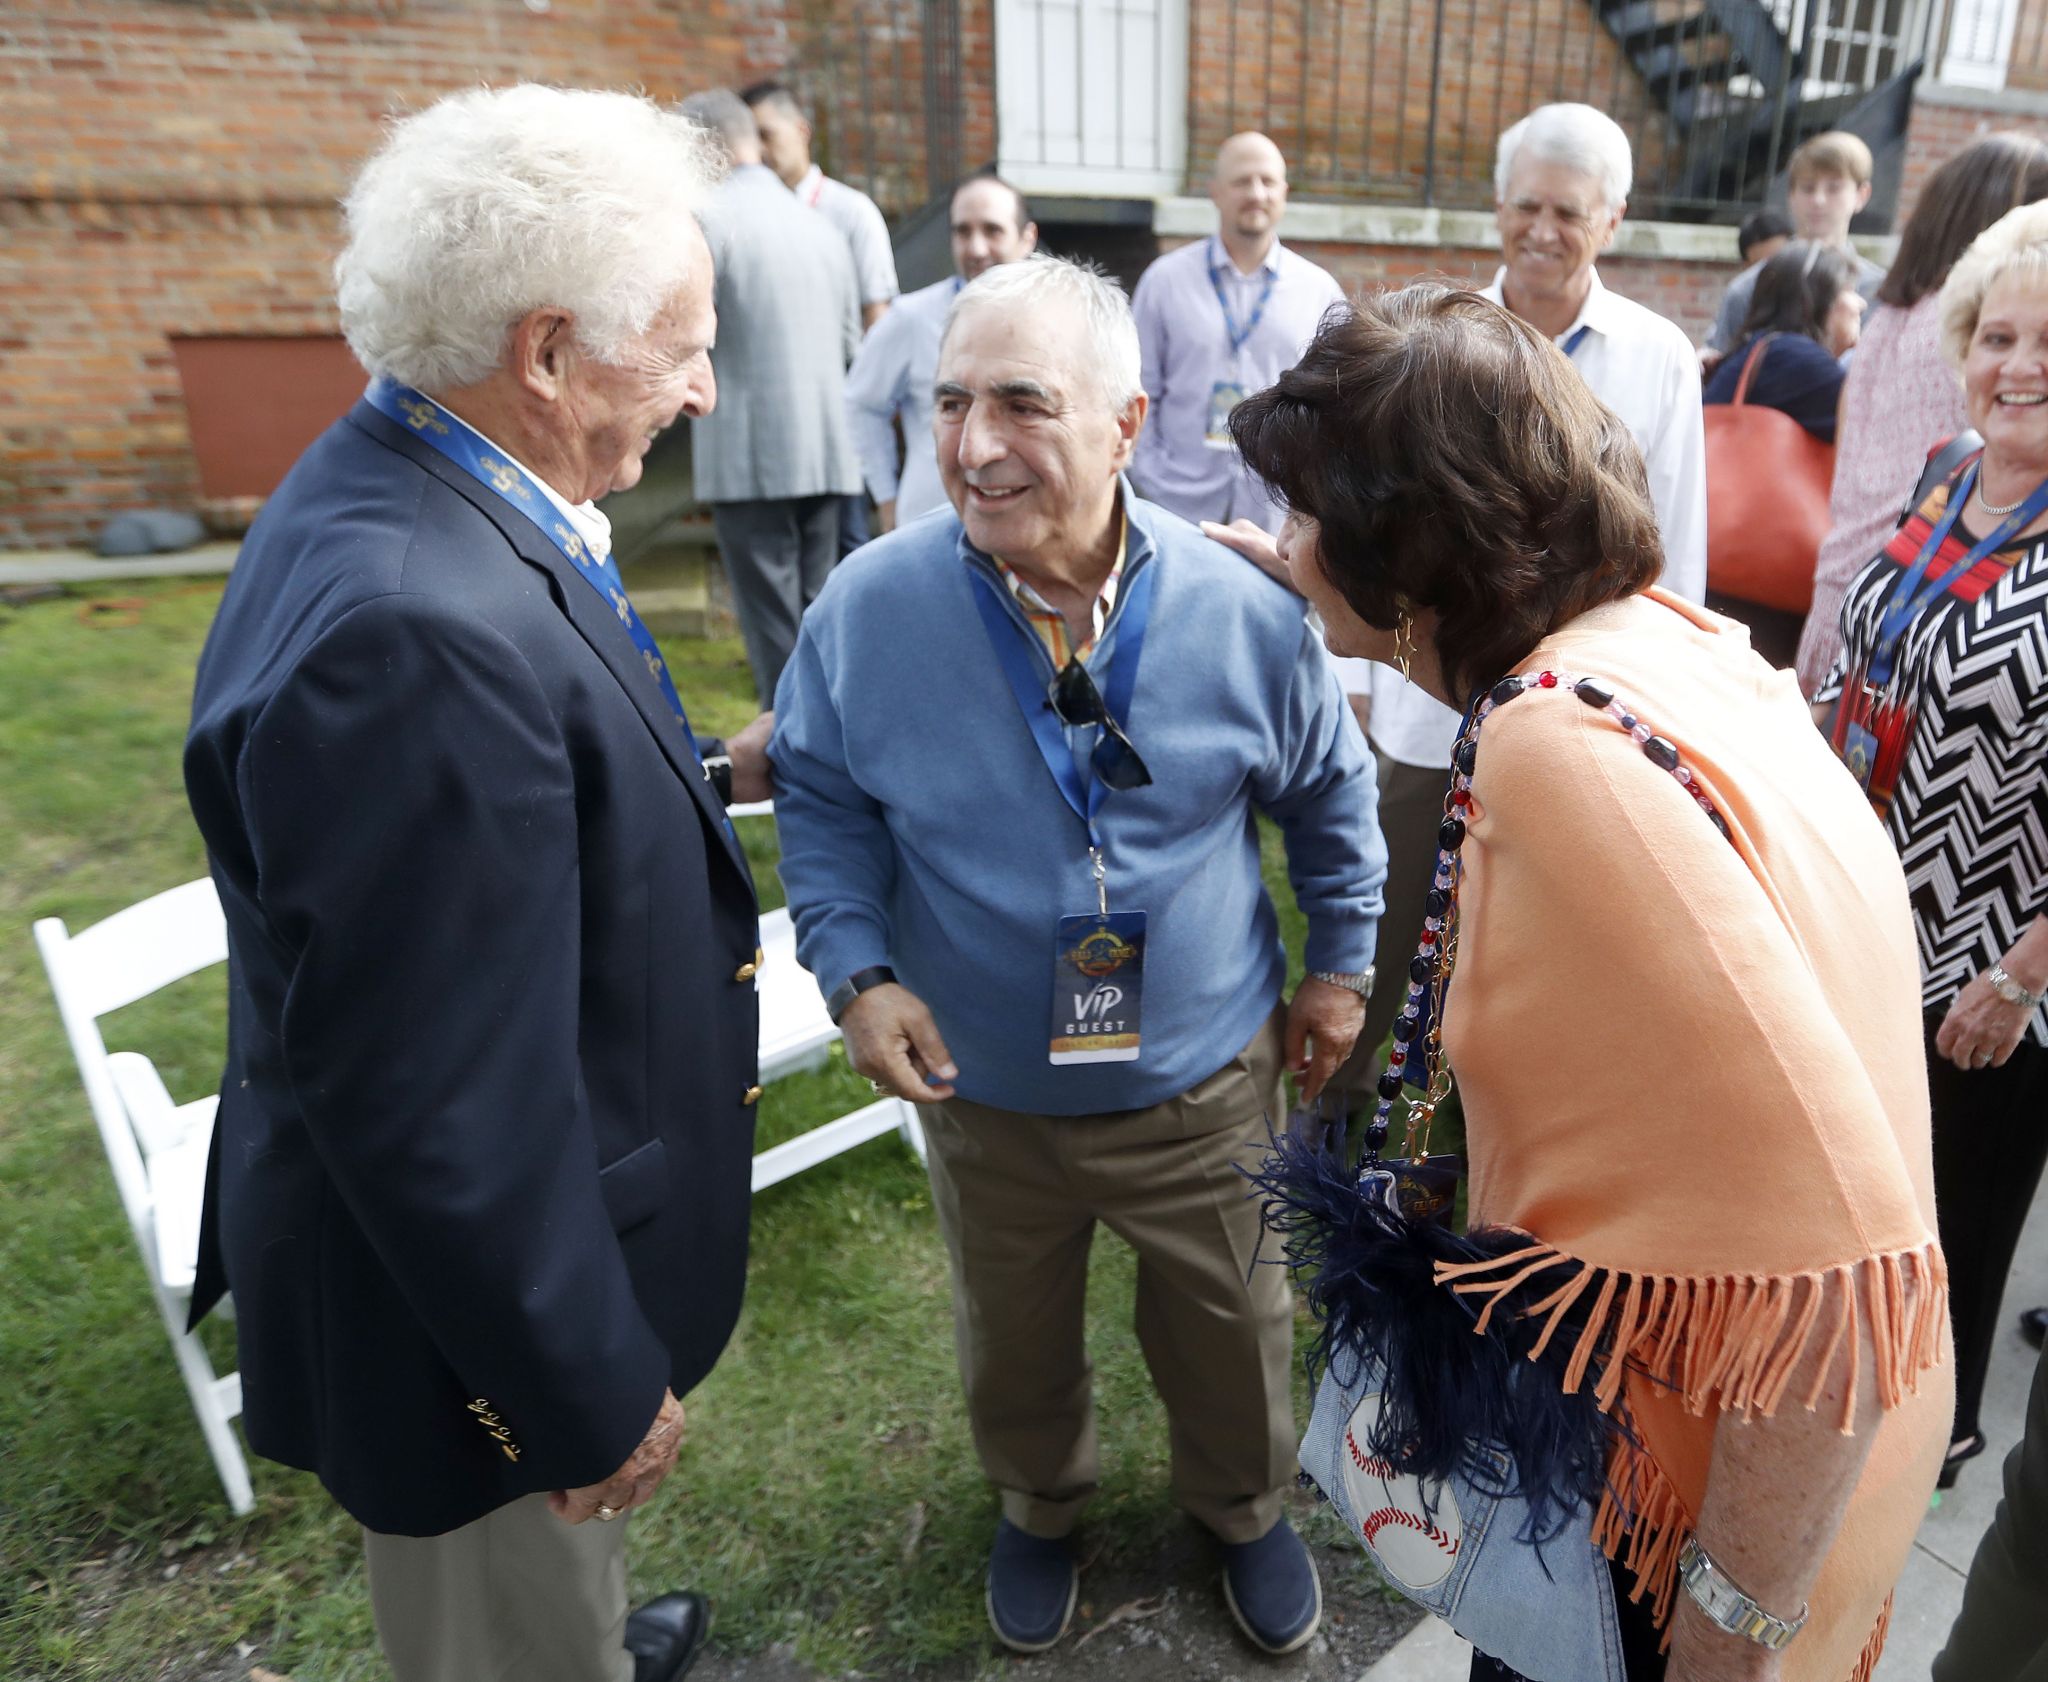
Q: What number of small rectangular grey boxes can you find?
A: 0